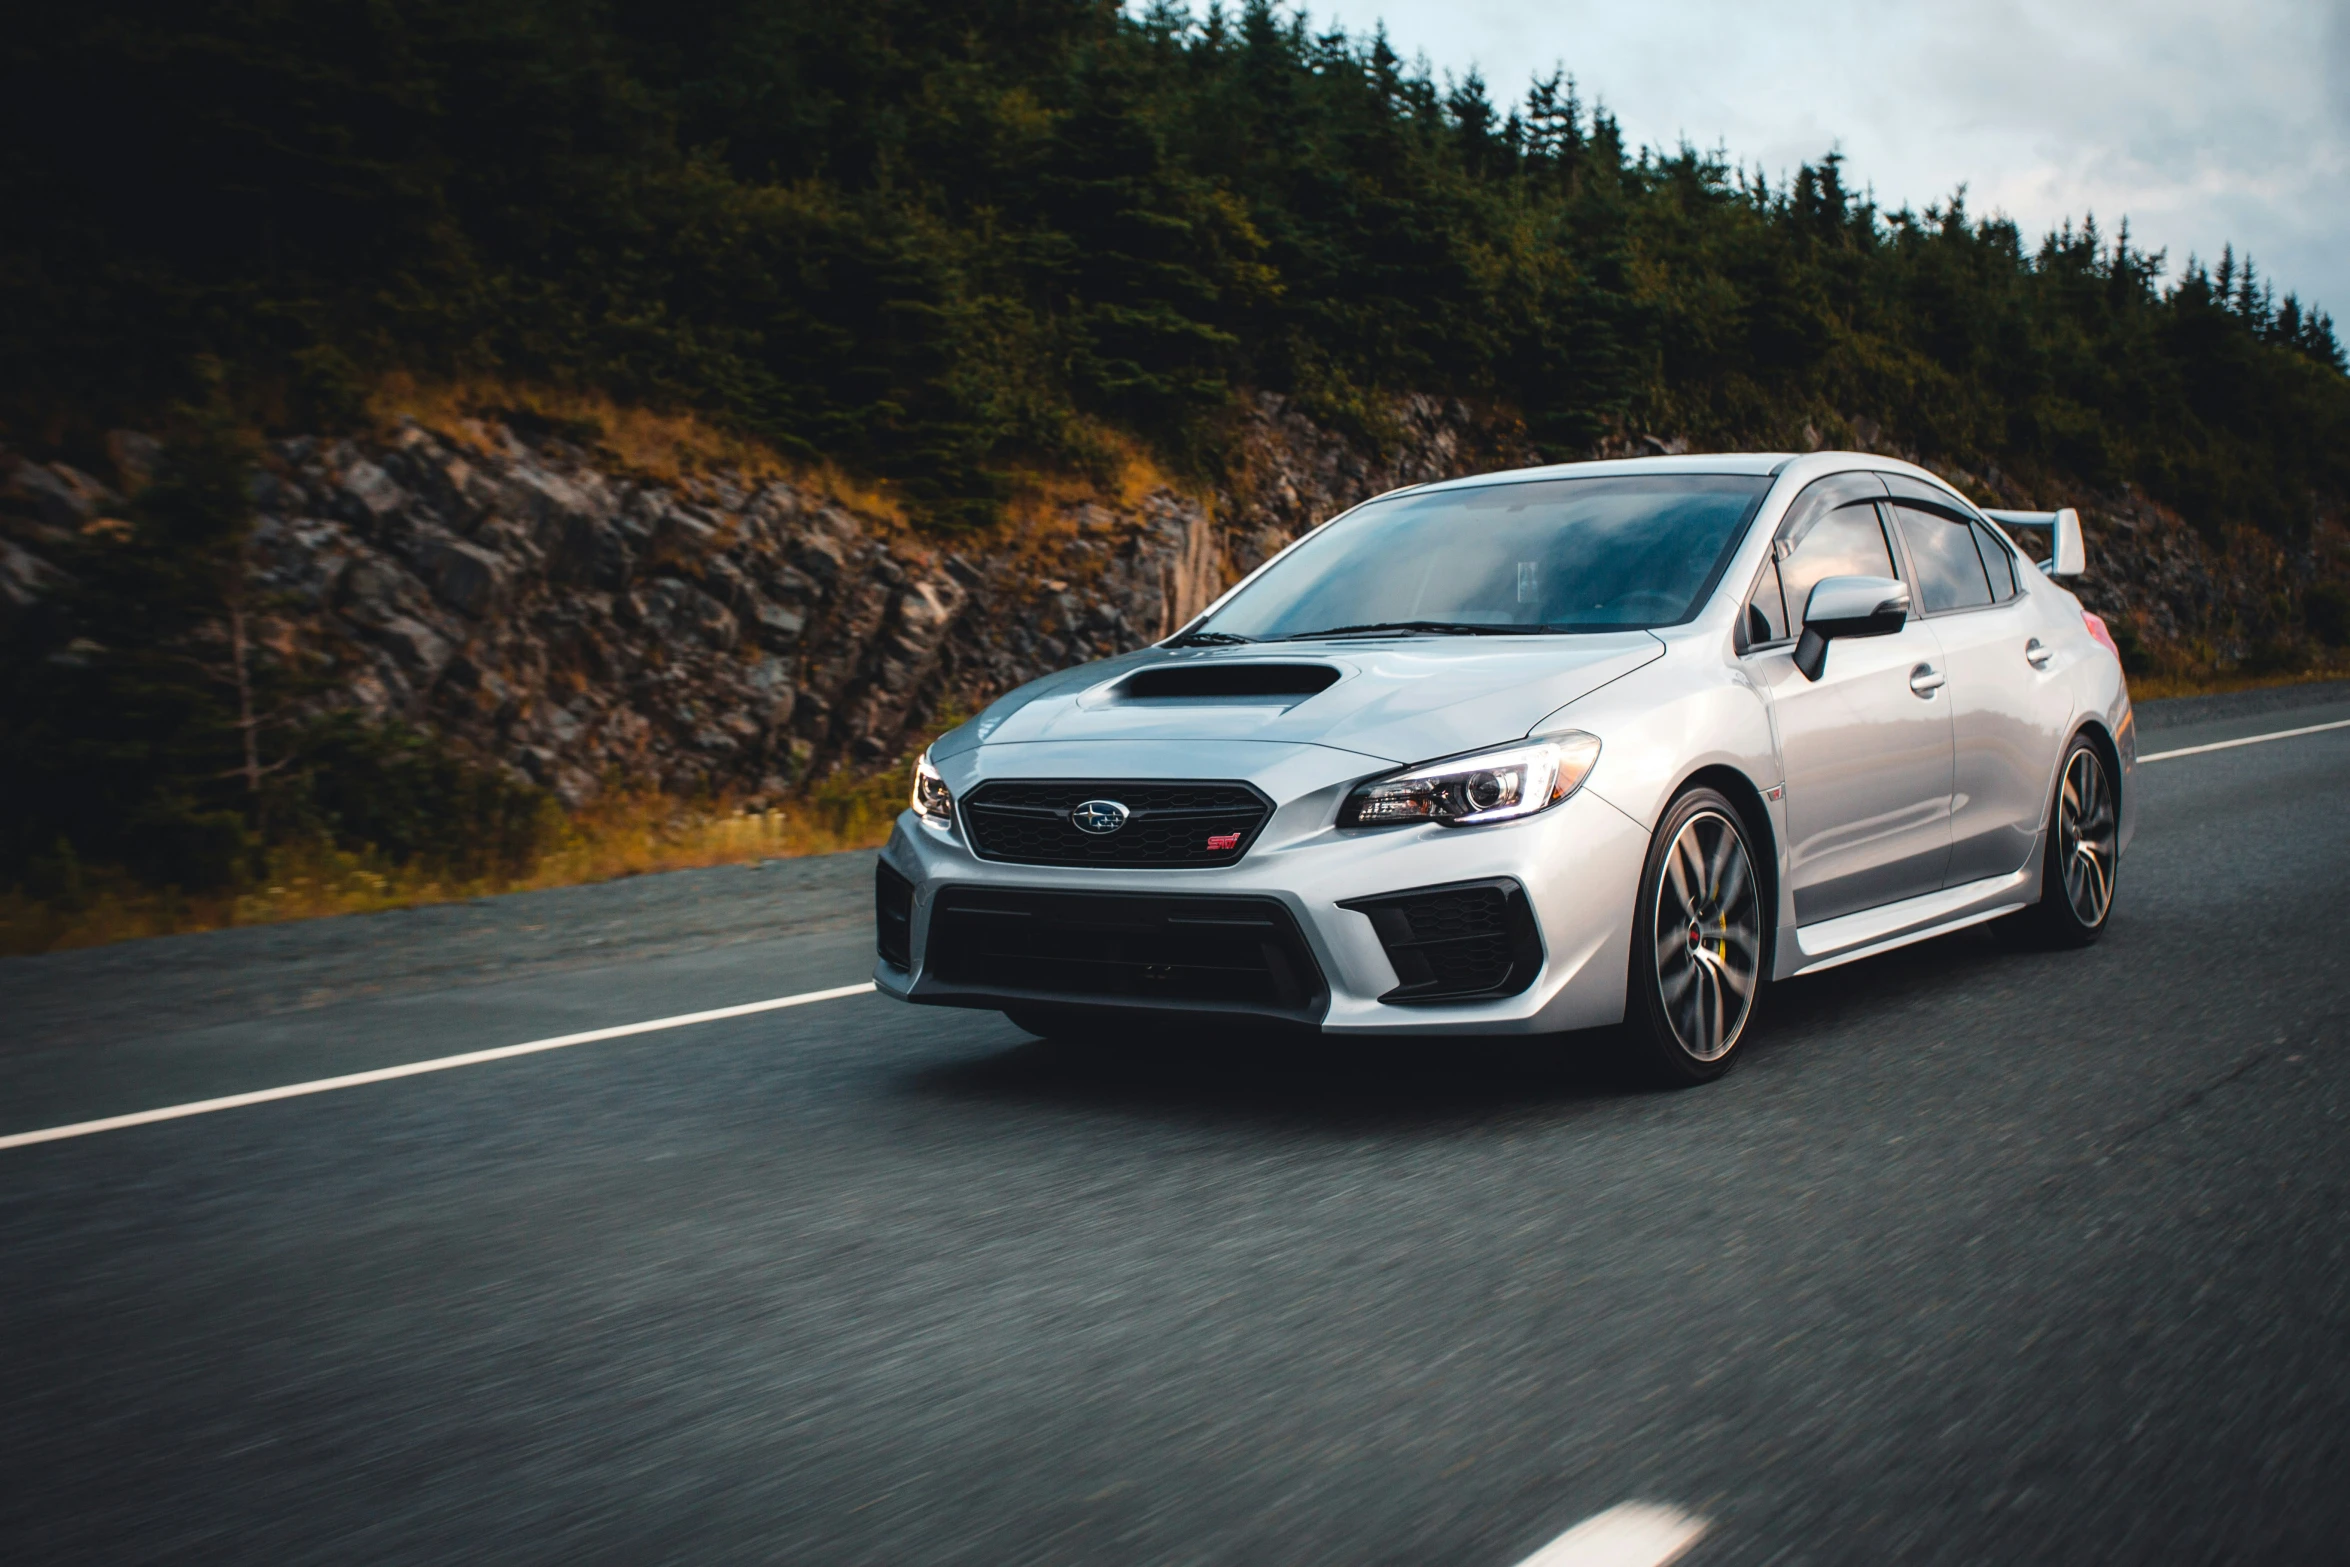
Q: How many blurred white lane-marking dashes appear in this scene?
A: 1